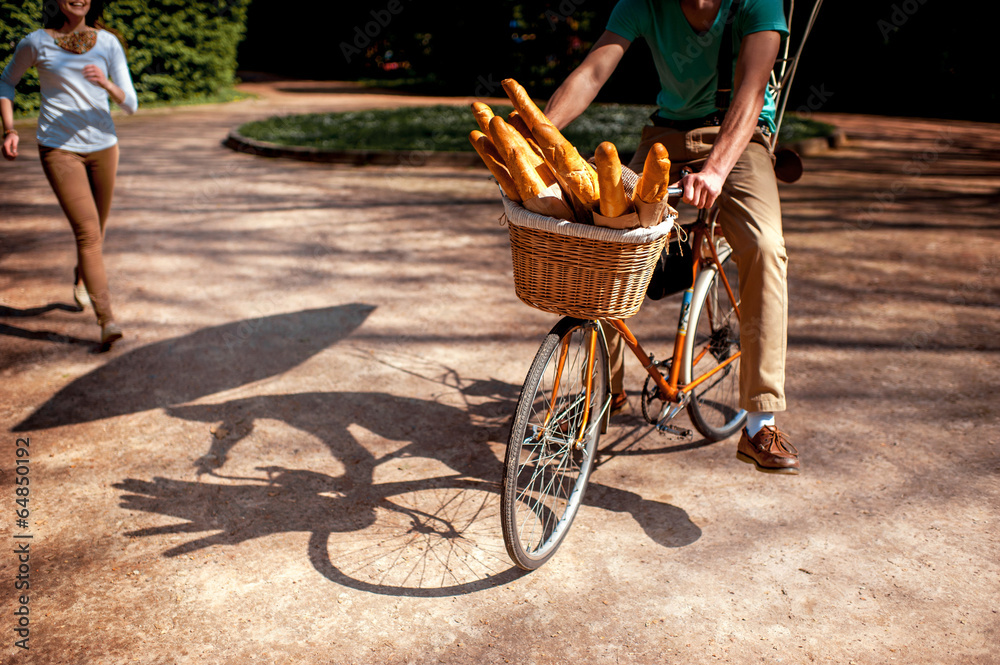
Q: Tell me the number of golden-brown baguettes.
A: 7